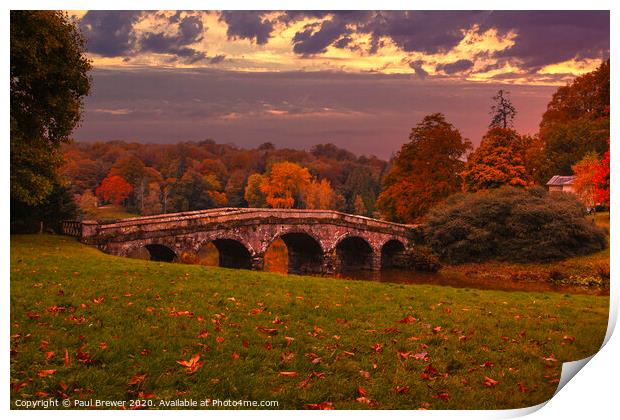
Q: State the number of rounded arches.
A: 5